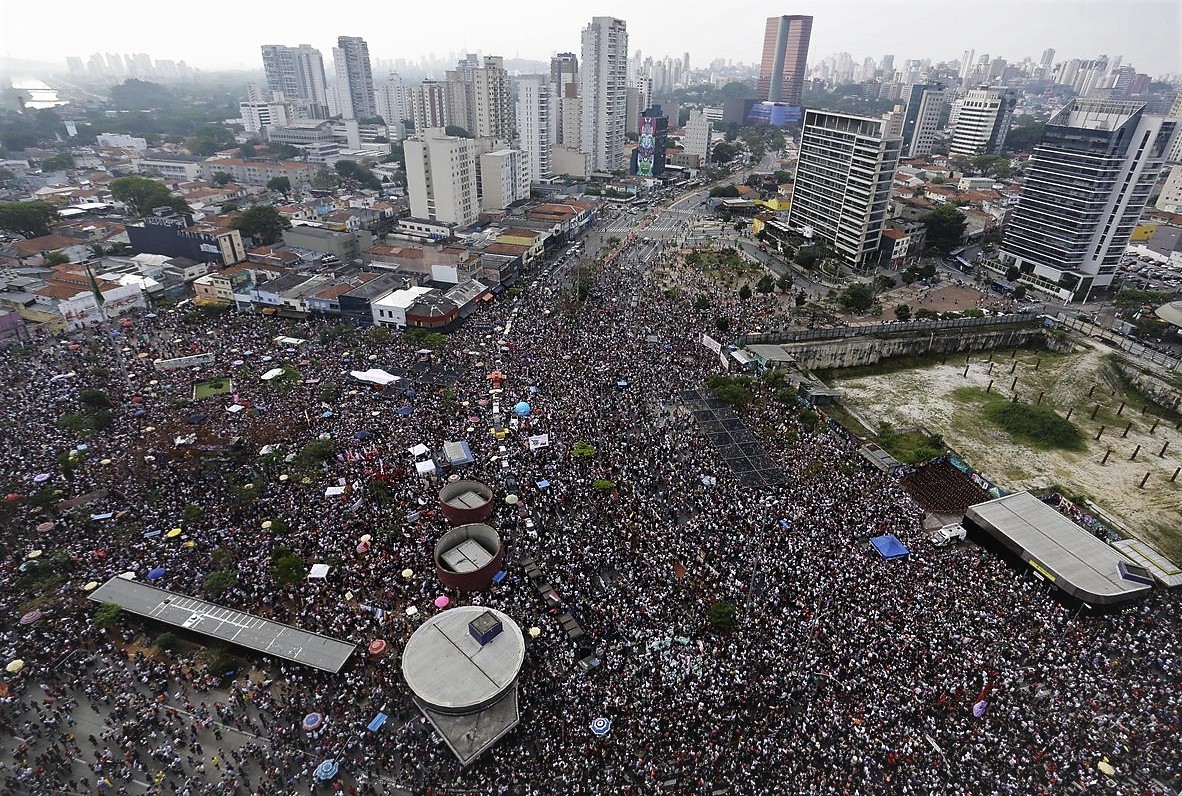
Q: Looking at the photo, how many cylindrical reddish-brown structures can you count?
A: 2